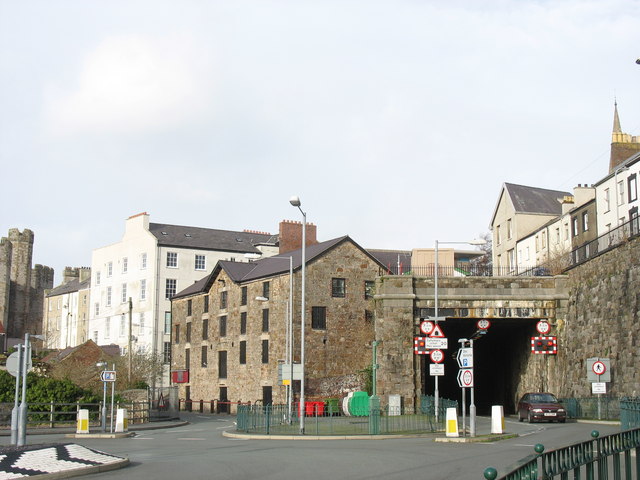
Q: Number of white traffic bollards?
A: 4